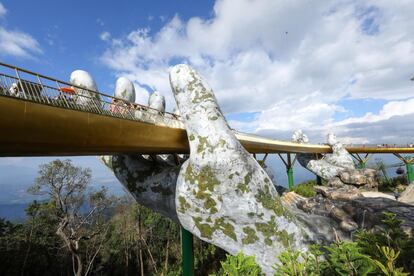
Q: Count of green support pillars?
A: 4